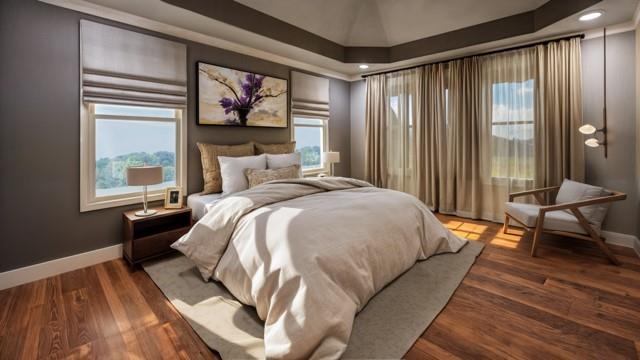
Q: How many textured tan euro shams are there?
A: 2